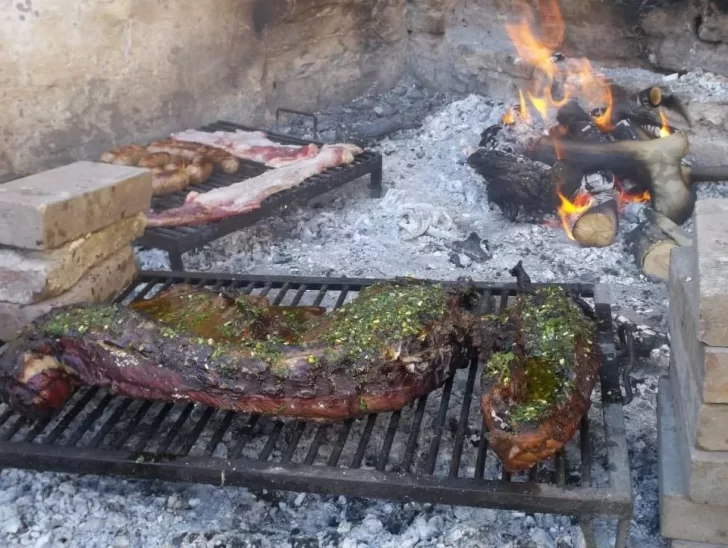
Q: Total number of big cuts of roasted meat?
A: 2